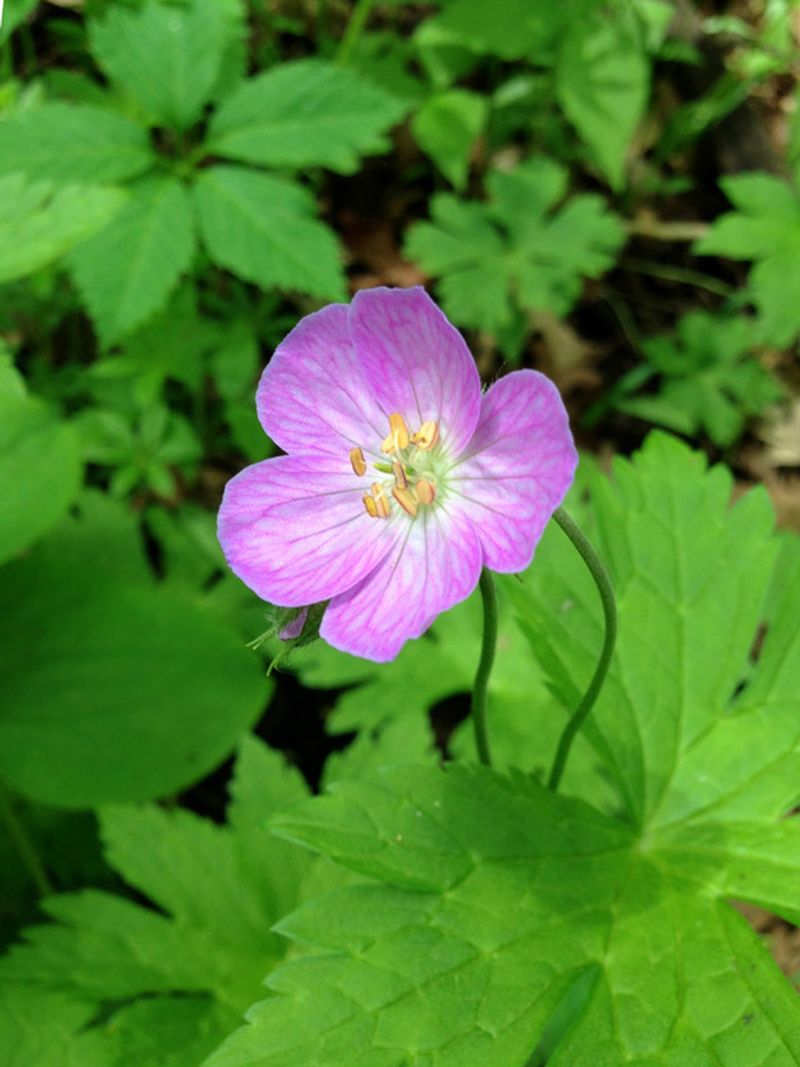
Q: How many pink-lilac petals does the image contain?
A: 5